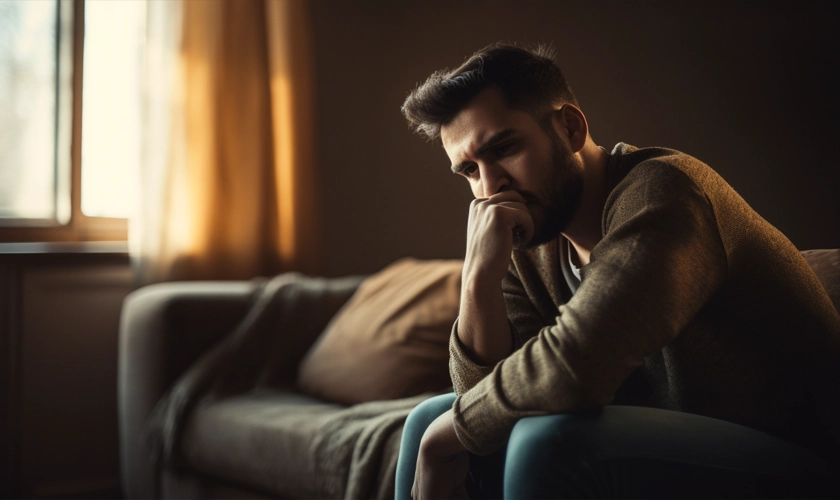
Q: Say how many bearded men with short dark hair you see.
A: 1